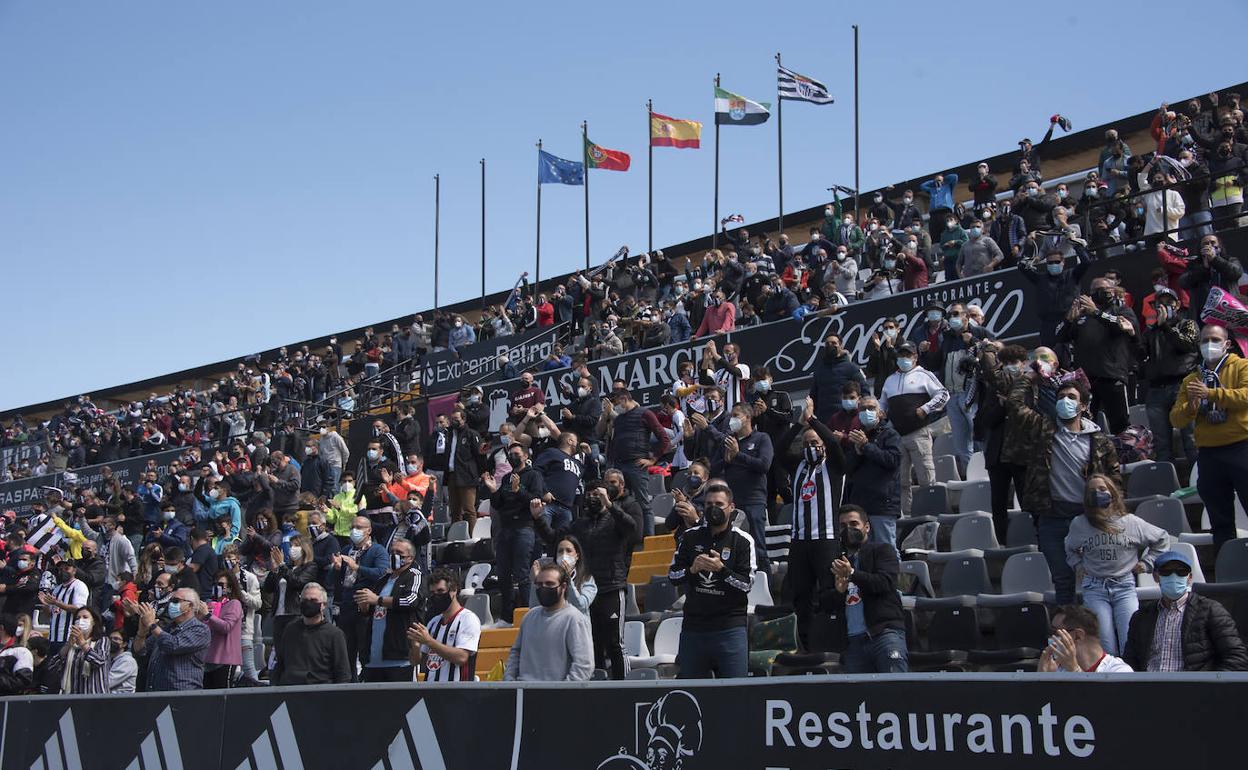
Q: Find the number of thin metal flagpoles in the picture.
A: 8